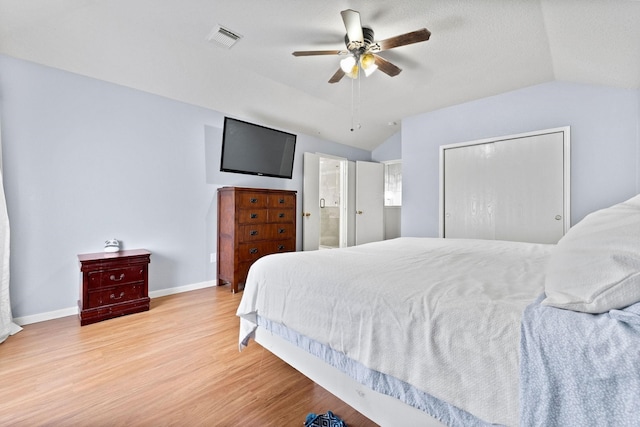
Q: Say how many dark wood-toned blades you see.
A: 4